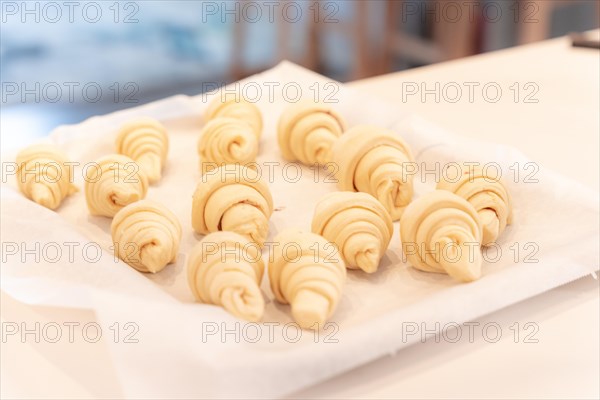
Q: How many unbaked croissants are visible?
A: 14